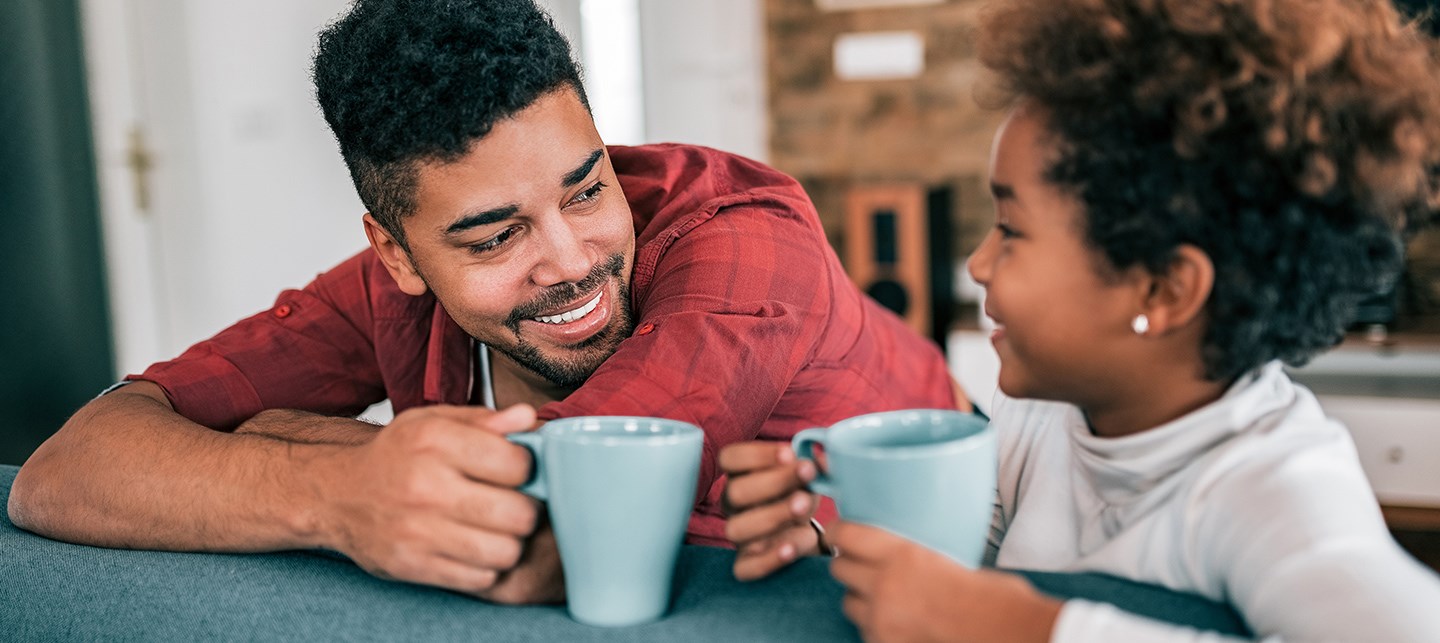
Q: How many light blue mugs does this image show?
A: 2